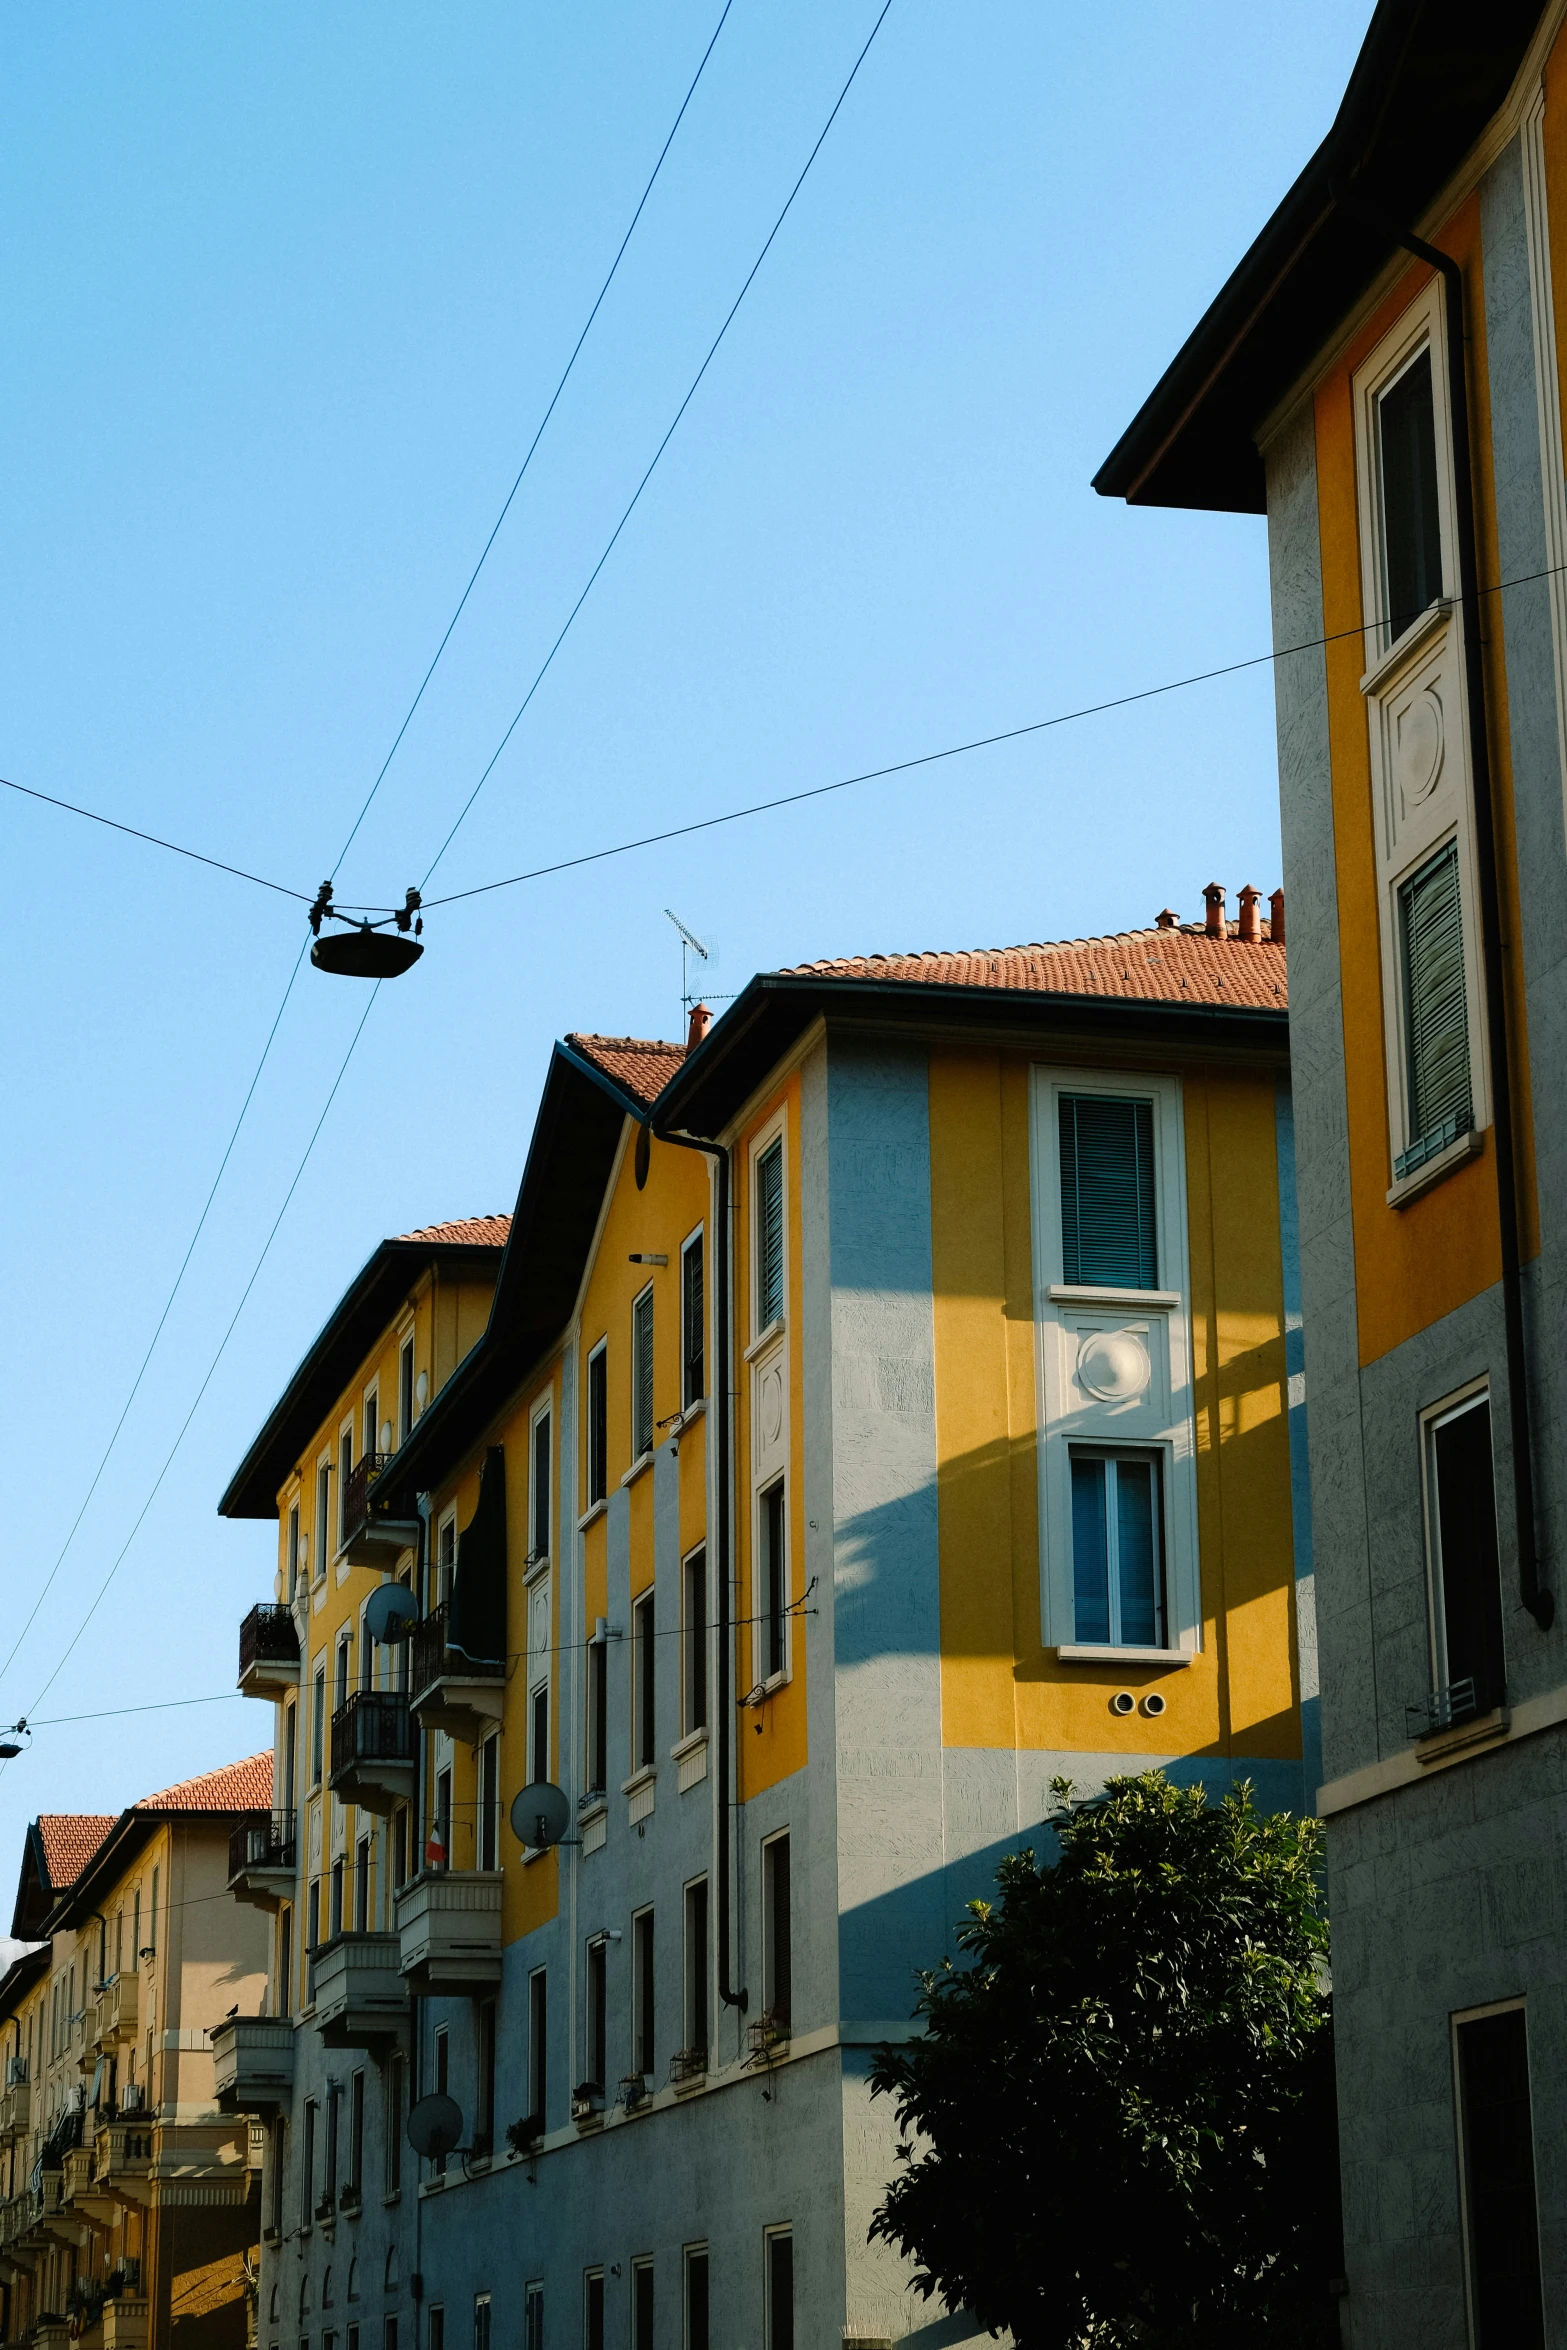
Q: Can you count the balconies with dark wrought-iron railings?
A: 5